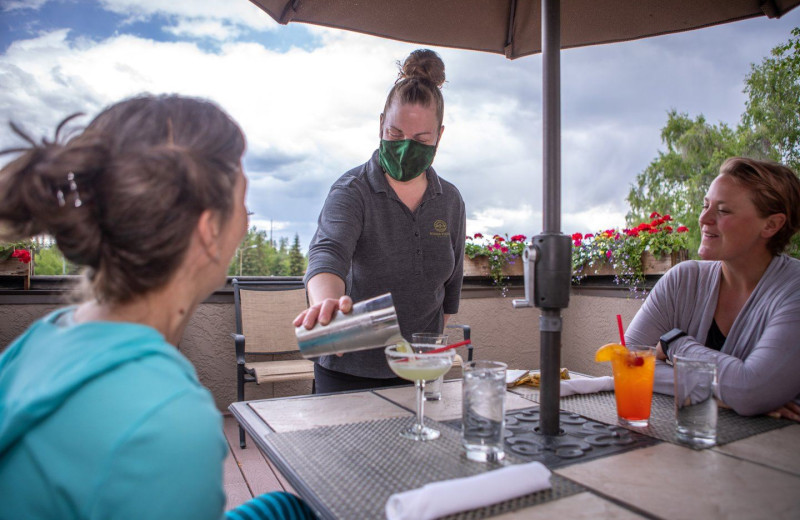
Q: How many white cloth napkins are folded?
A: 2